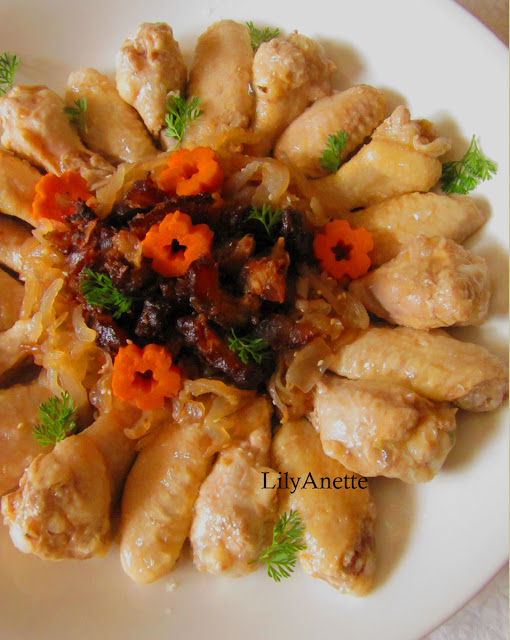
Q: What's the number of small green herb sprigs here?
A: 11